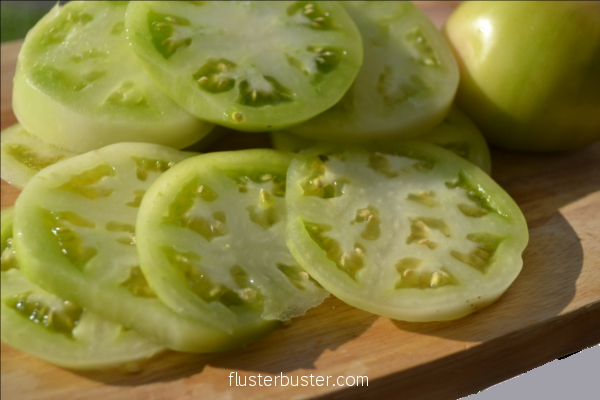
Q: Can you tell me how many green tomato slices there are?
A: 9